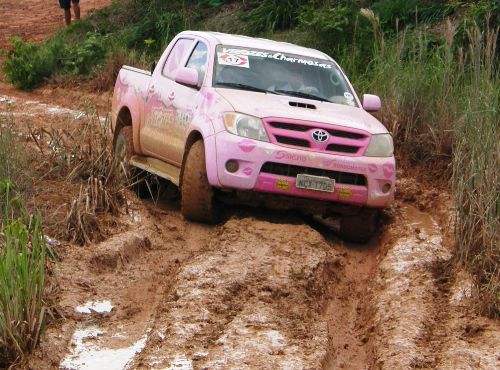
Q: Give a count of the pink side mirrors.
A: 2